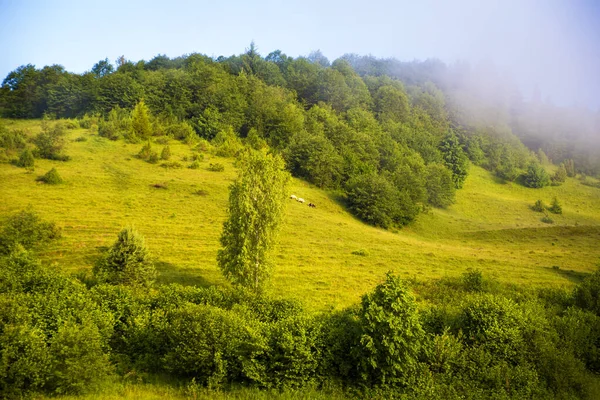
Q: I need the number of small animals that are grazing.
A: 3